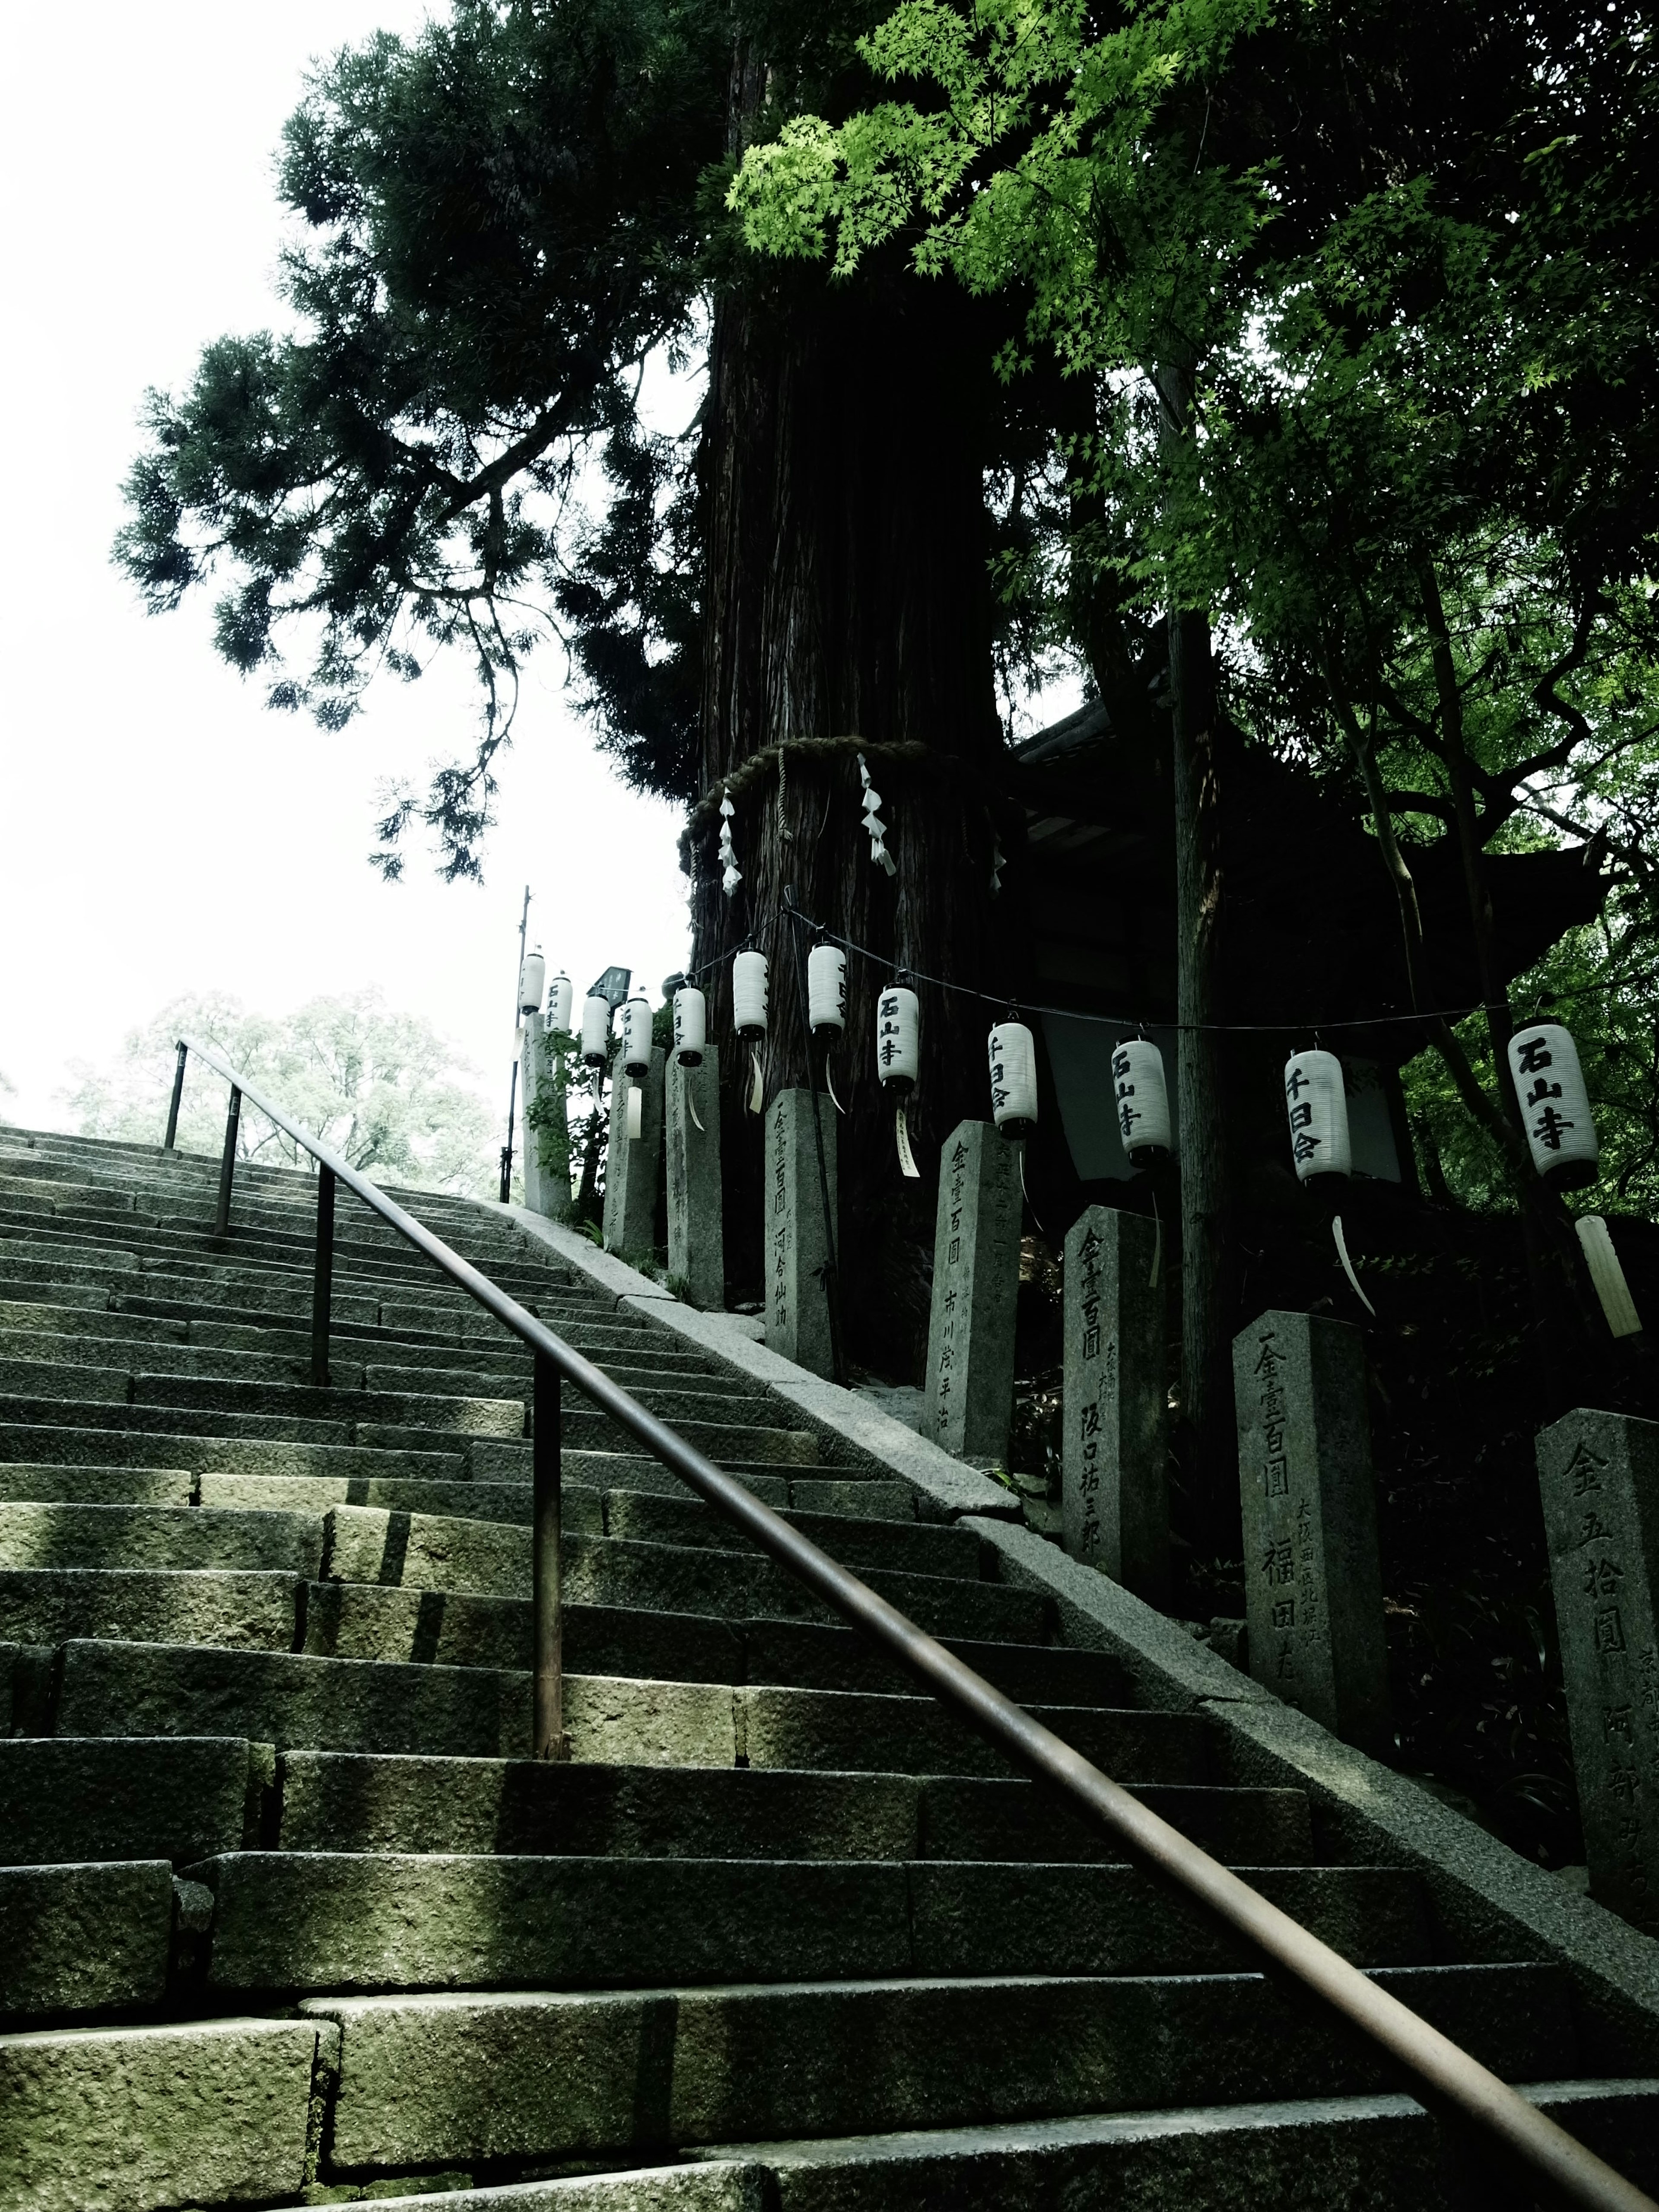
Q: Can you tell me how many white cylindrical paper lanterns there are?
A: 12